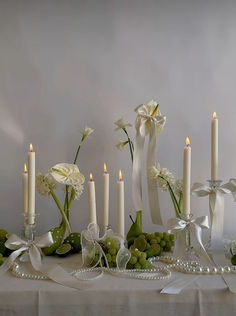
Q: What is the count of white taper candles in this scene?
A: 7